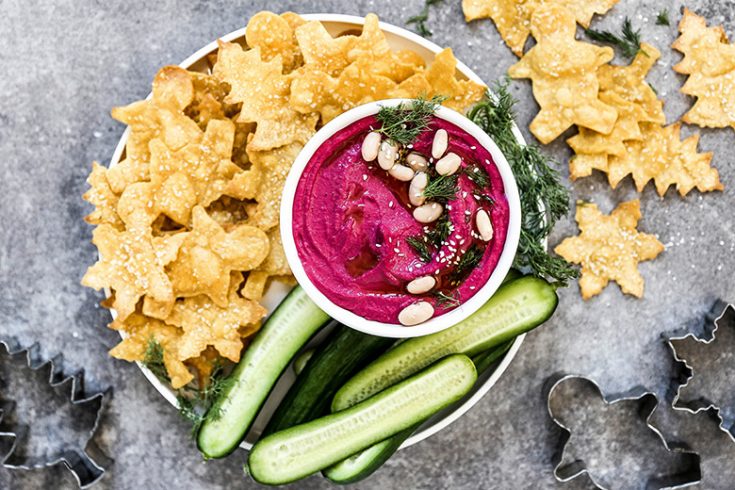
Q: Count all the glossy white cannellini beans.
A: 11